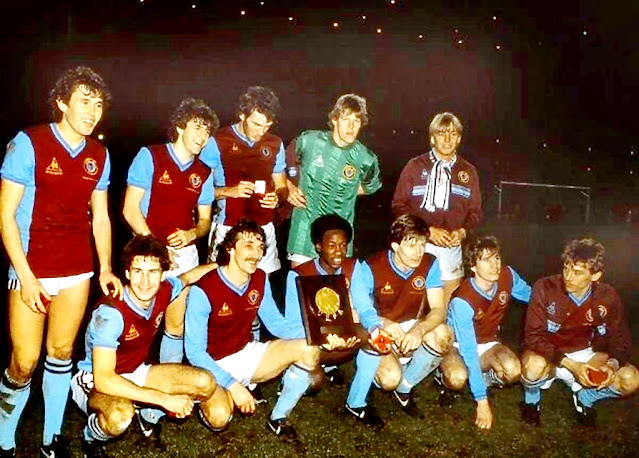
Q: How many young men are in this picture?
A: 11